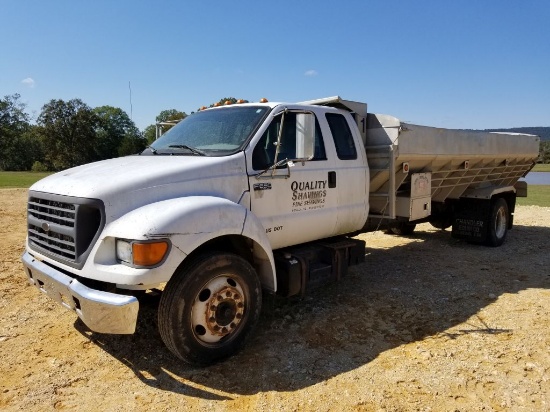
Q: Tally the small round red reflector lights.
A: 2